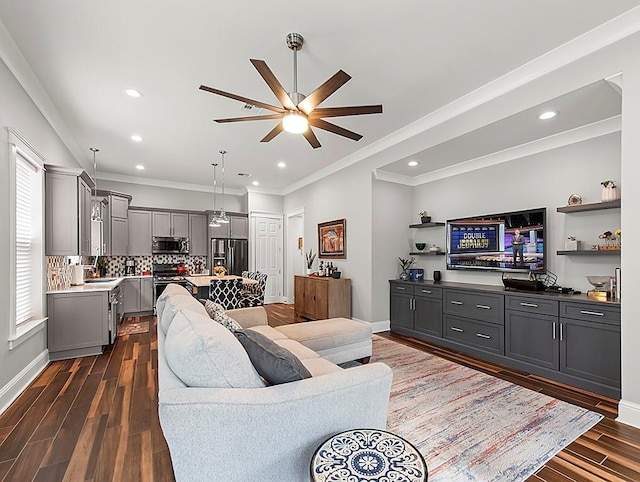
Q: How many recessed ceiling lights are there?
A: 7